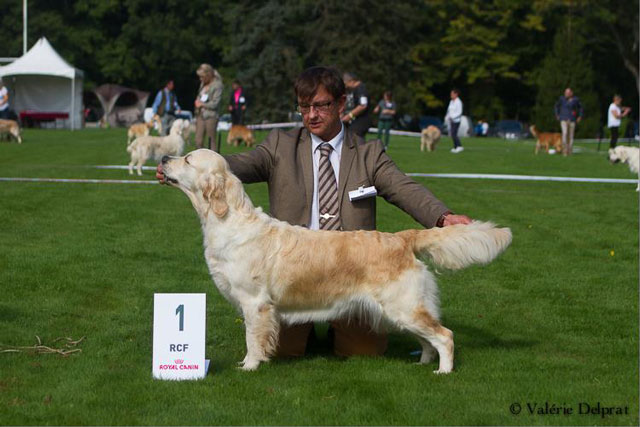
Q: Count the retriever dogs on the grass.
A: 8